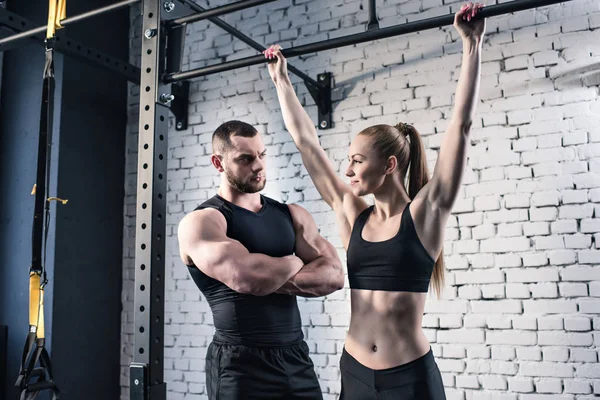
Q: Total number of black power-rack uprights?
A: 1